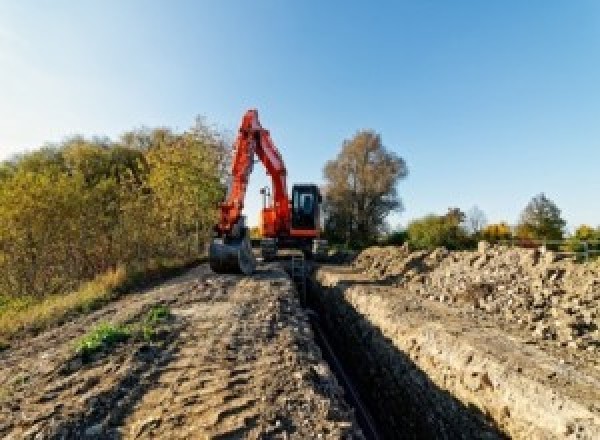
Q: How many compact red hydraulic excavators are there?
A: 1